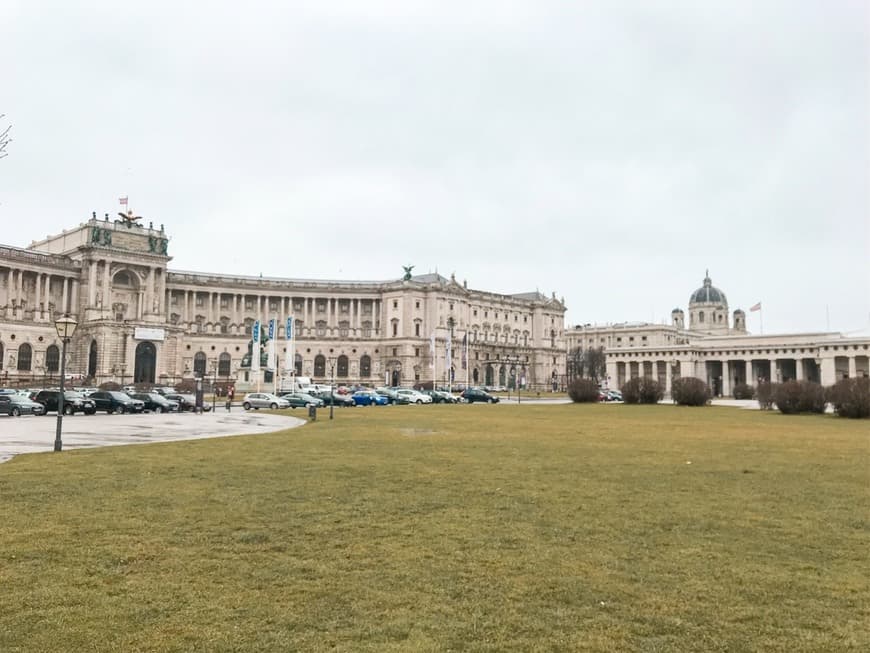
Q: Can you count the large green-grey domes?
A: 1